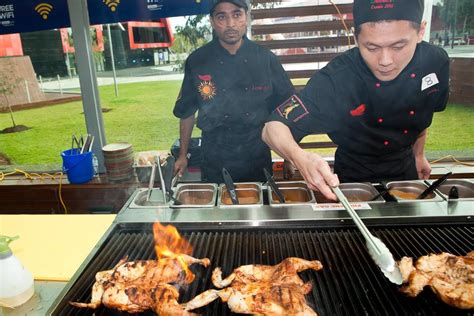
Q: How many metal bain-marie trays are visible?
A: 7